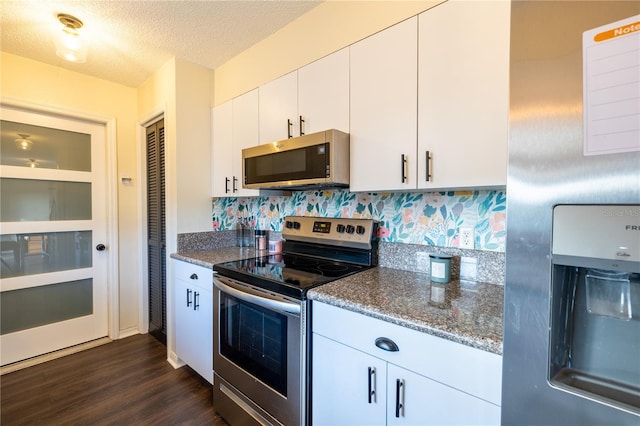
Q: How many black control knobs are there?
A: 5